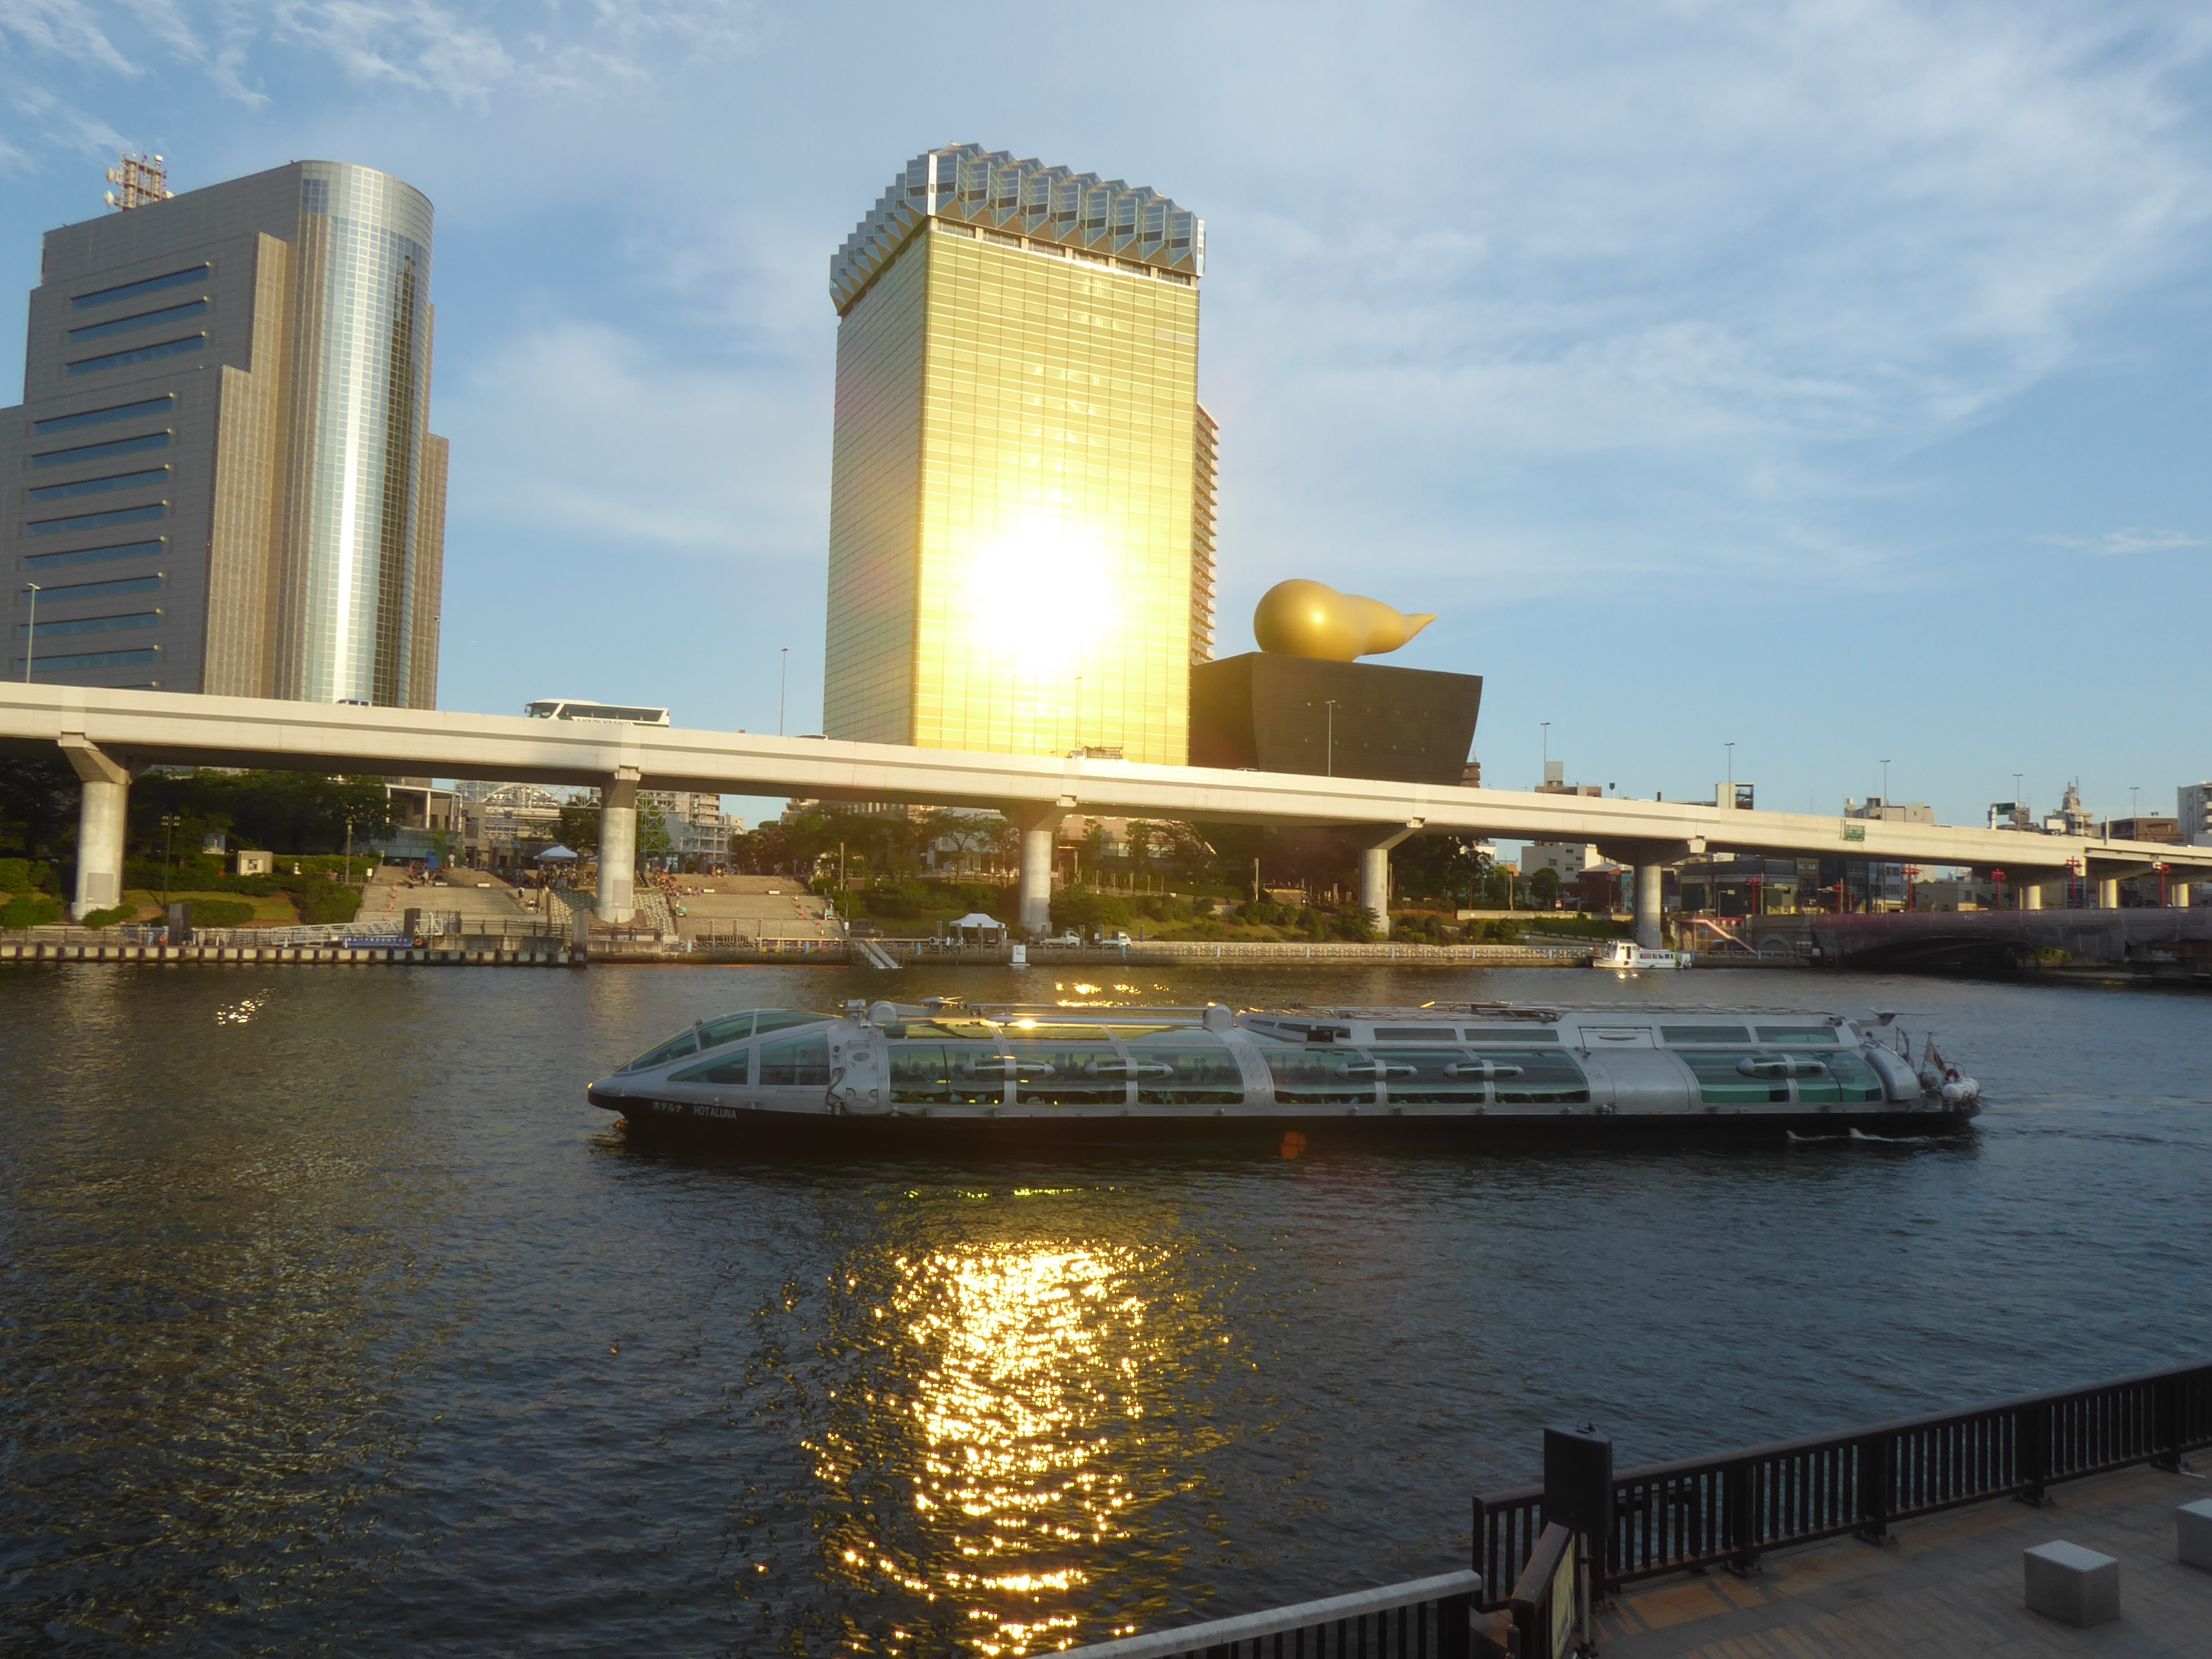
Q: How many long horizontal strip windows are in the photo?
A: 11